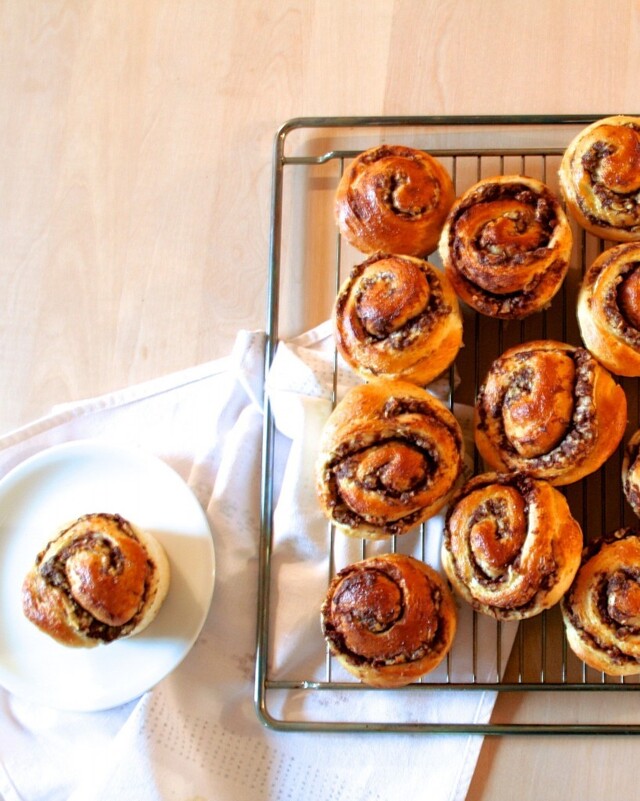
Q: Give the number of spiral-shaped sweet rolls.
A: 12